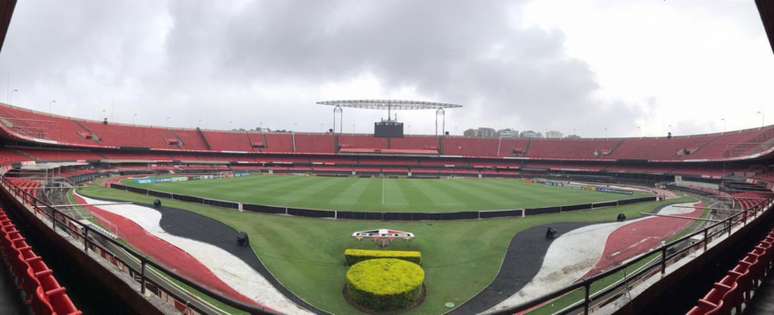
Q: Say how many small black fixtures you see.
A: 4